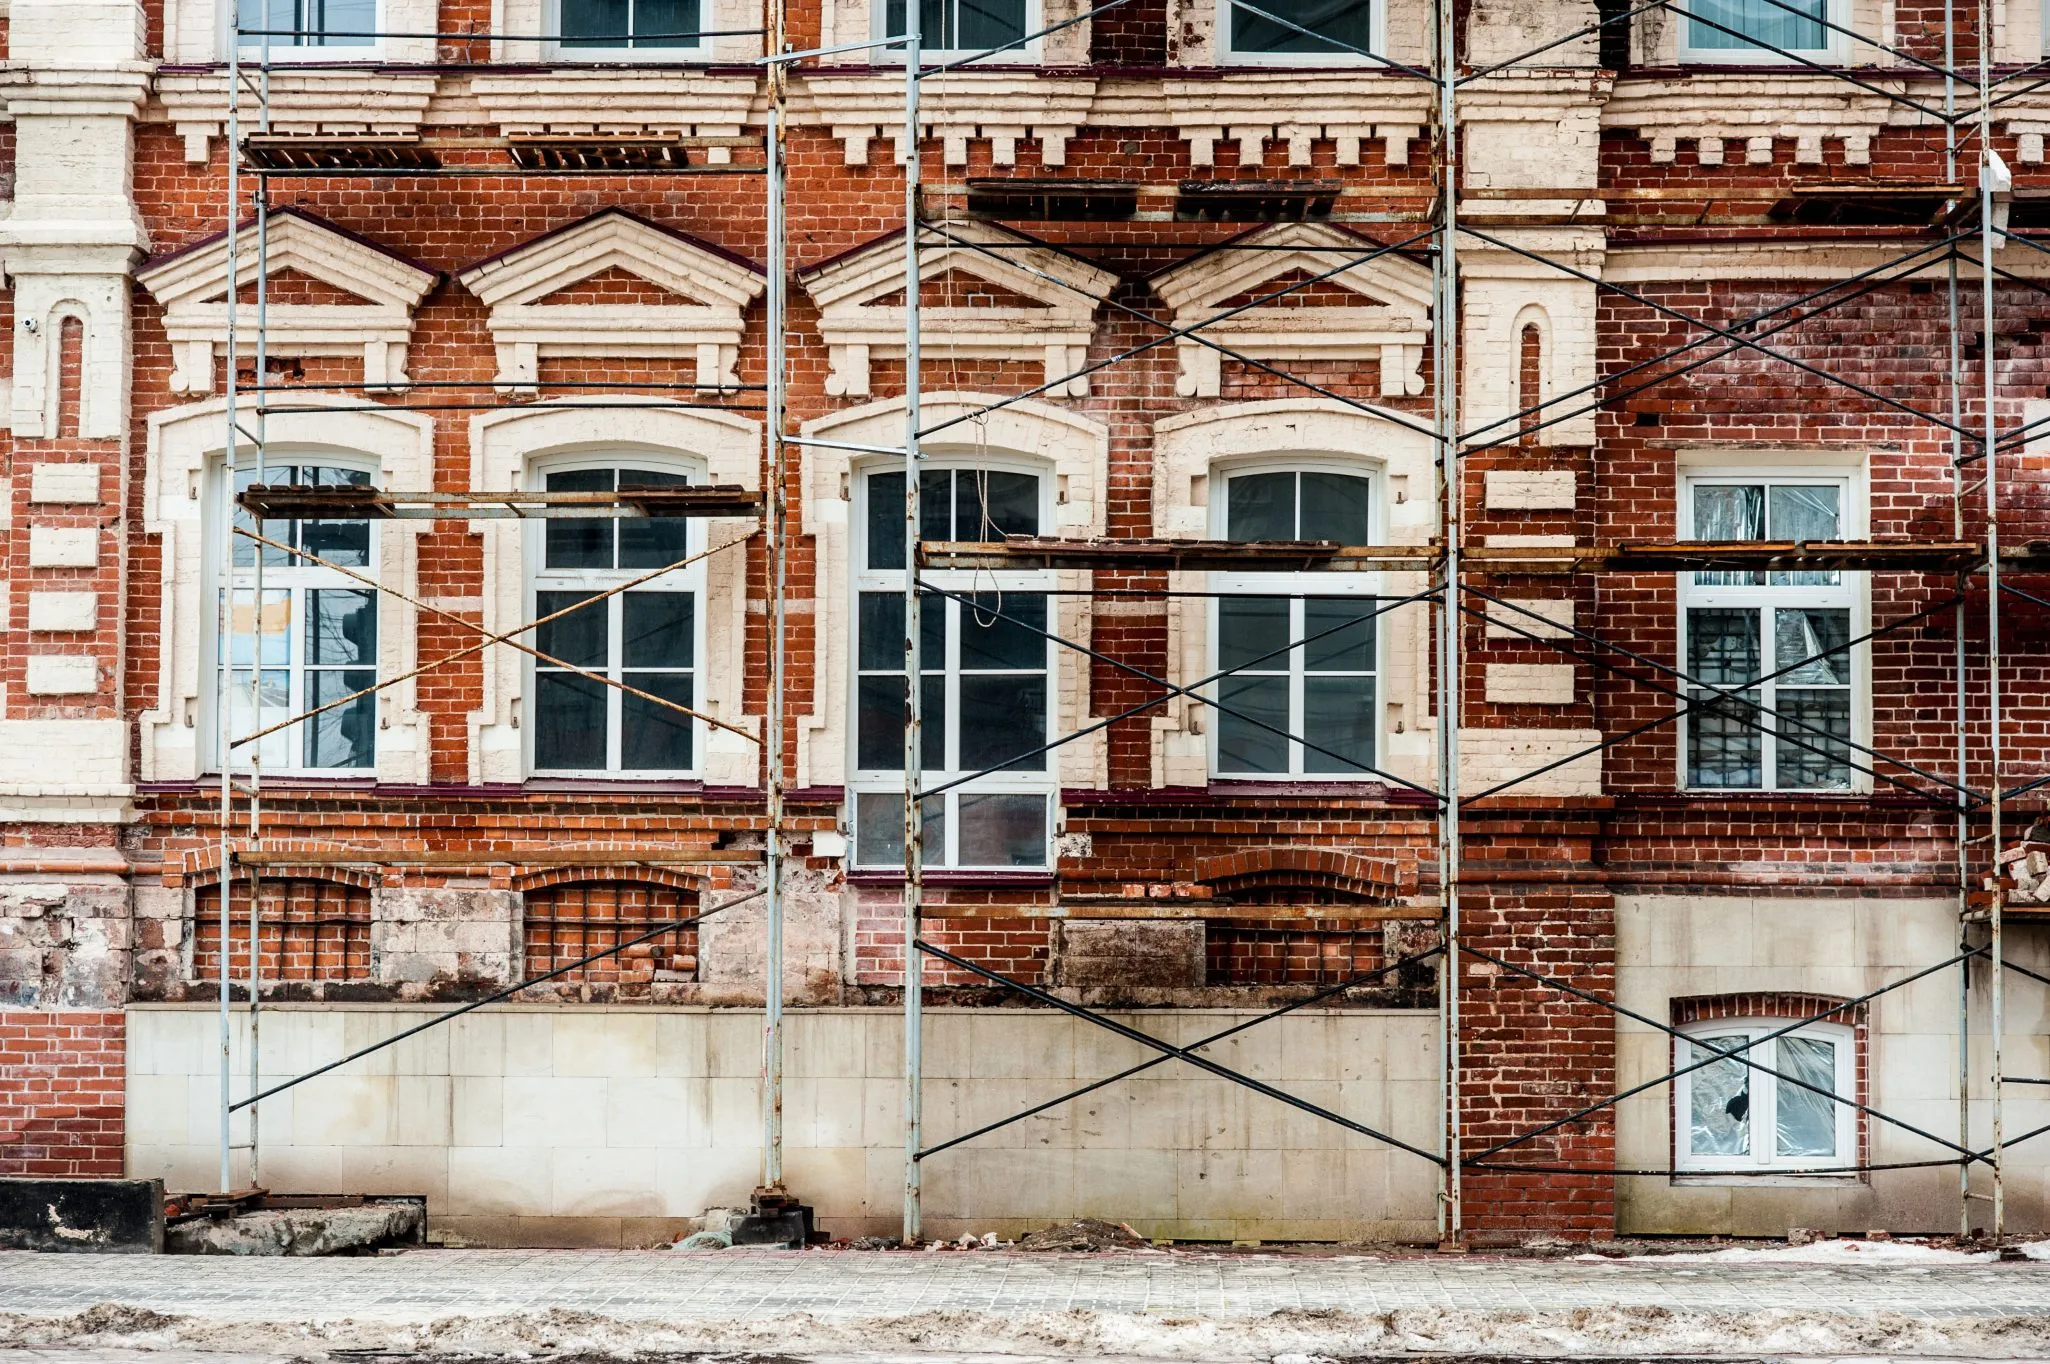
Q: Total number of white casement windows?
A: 11